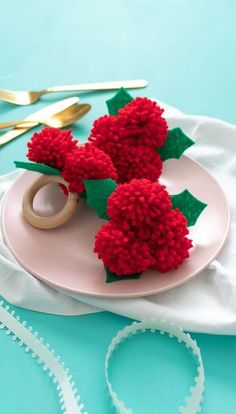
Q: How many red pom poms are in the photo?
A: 8